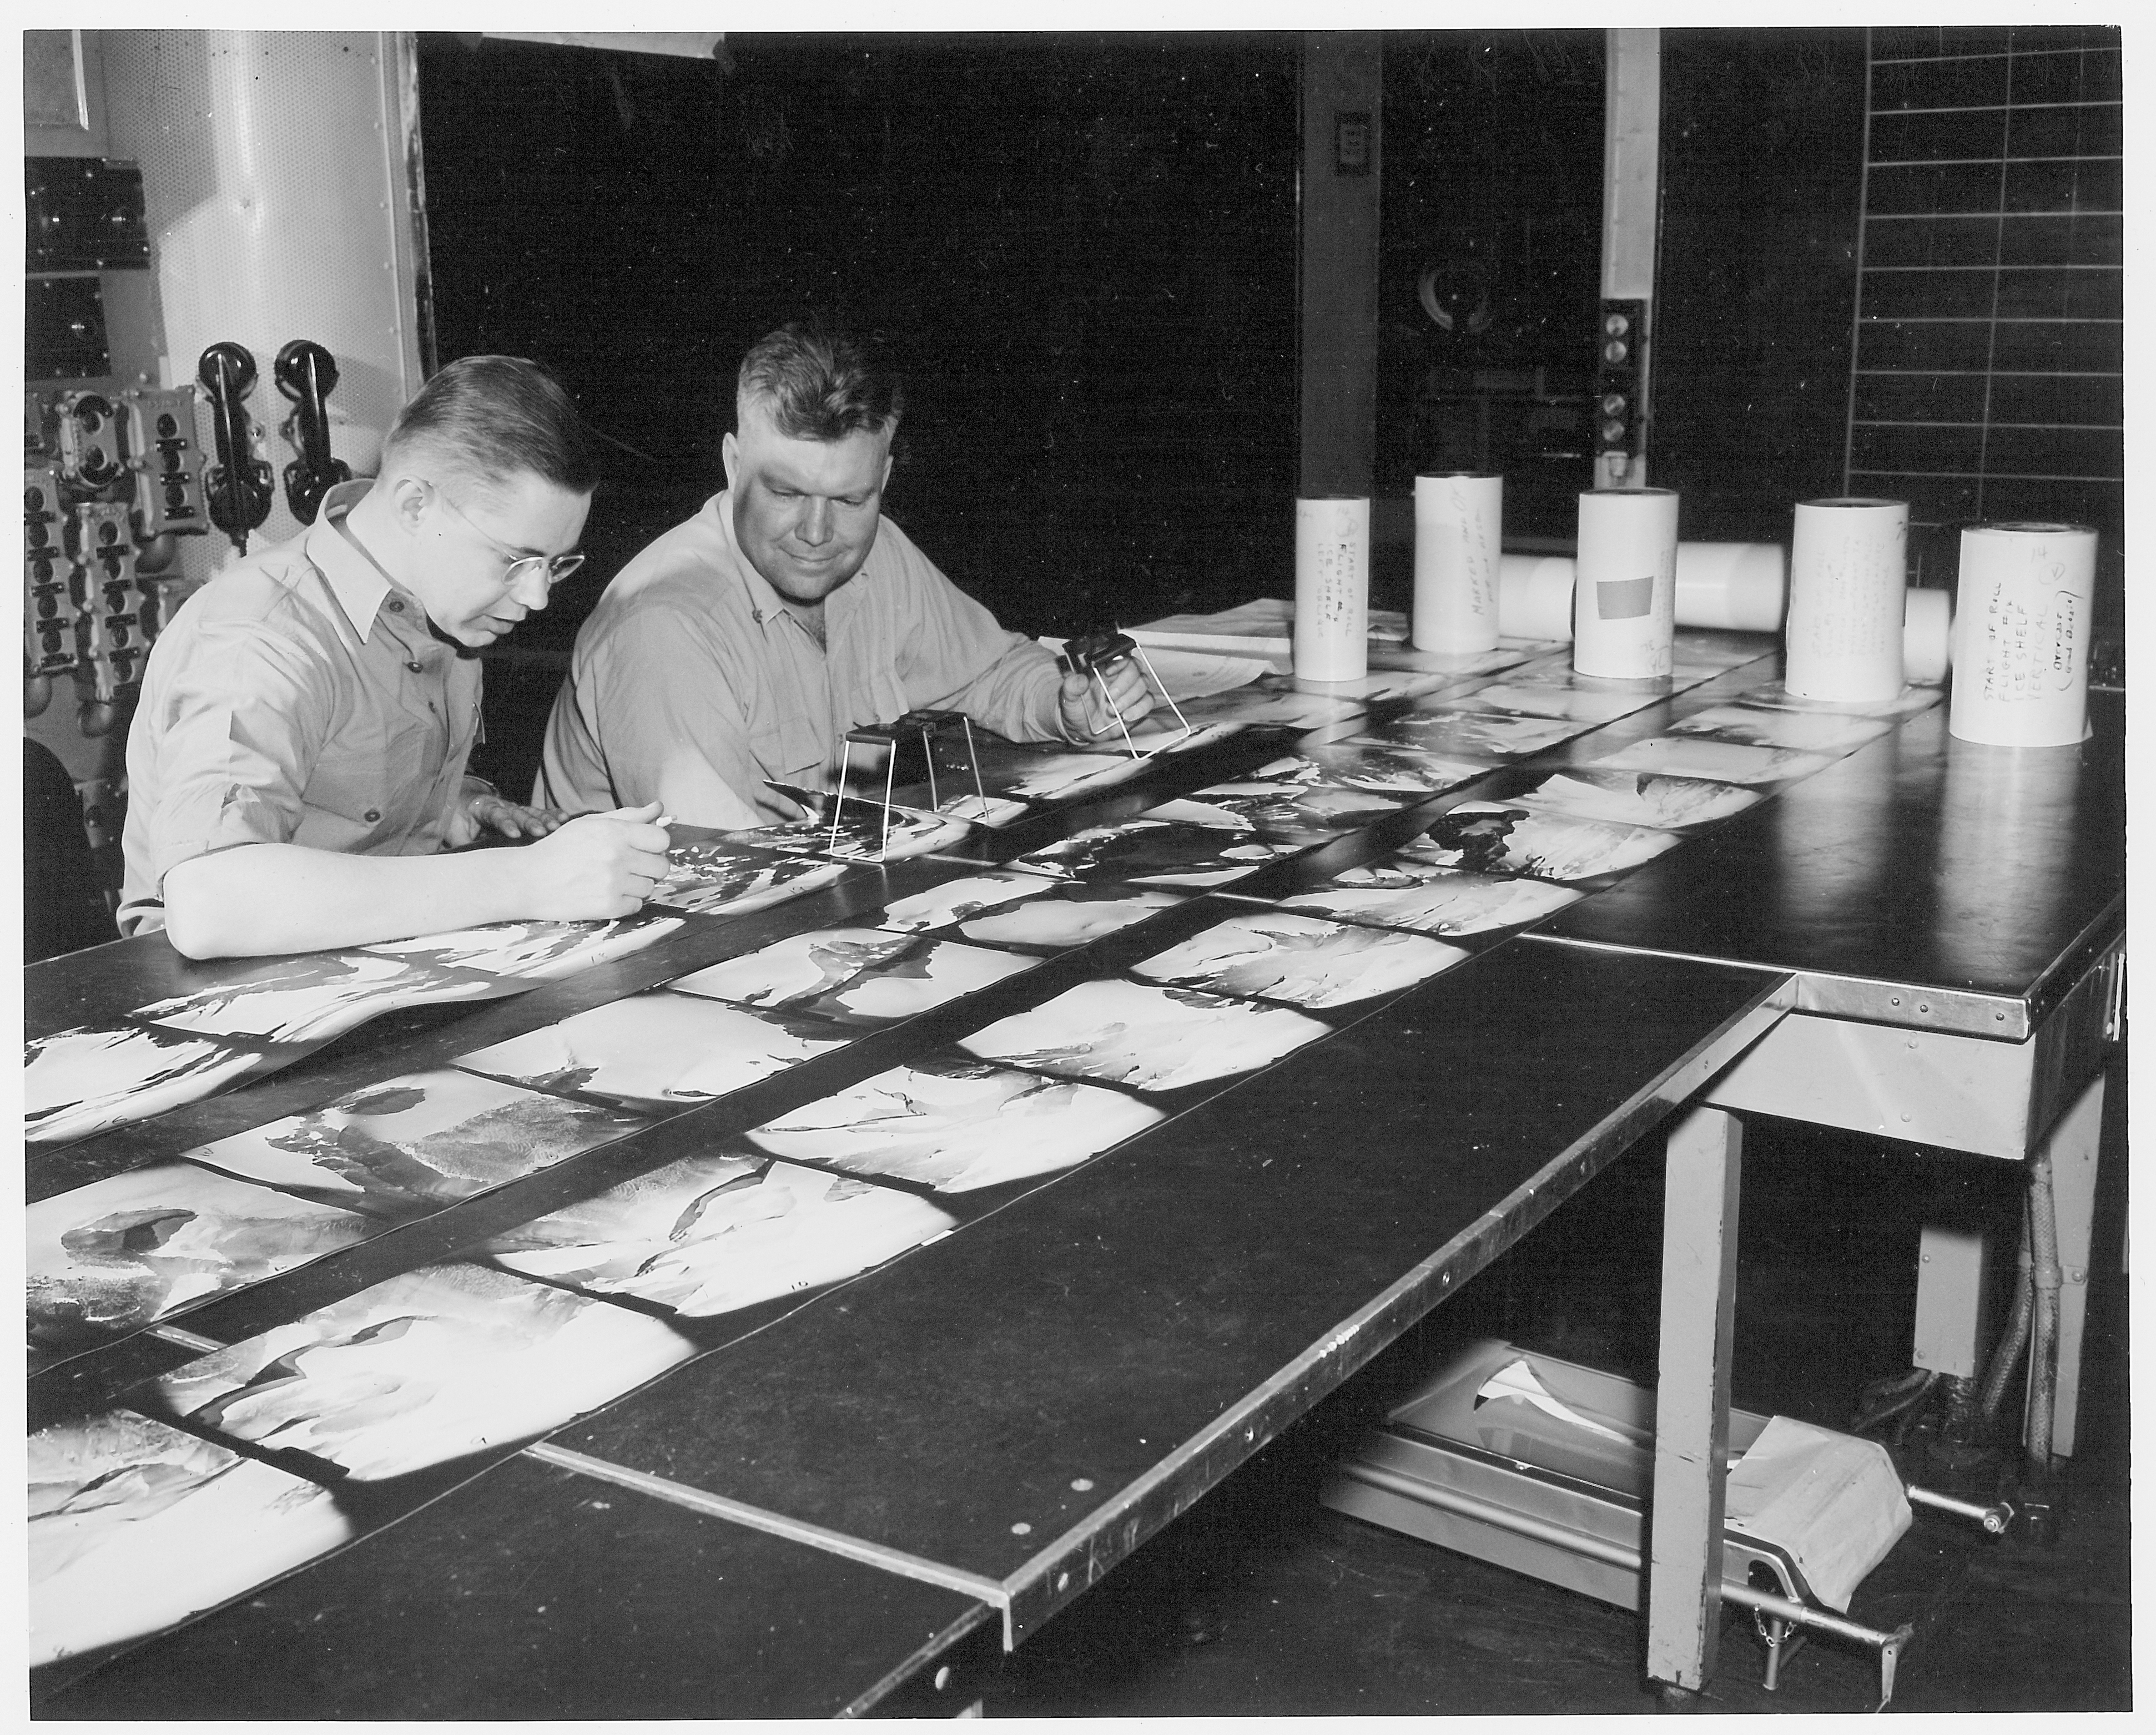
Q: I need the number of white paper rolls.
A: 8